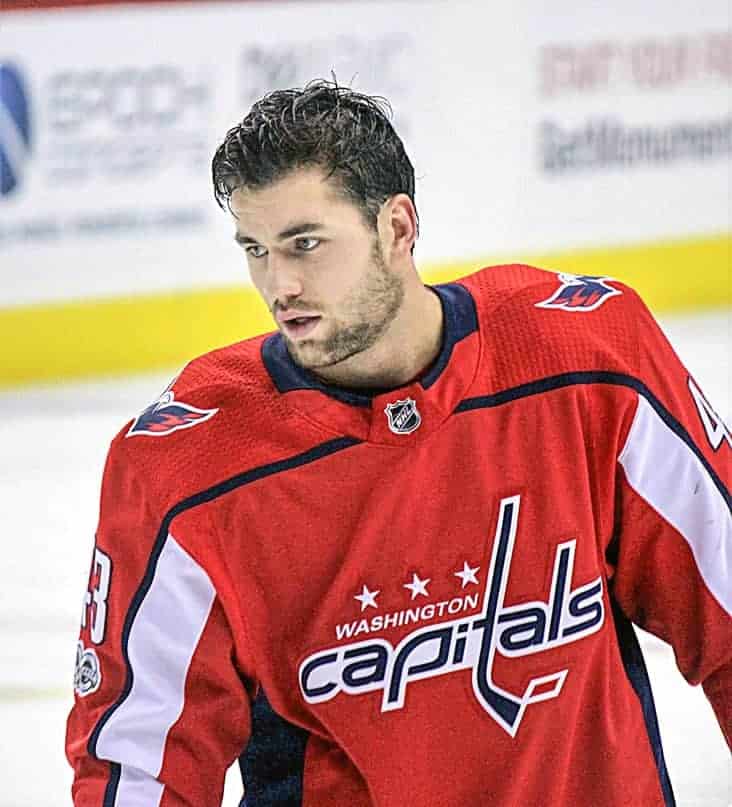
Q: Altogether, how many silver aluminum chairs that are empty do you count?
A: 0